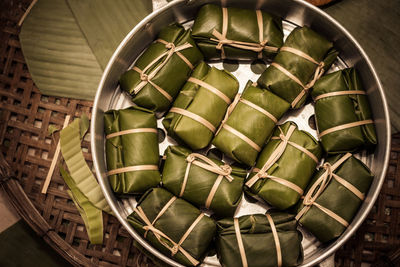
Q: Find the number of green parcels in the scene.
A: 12